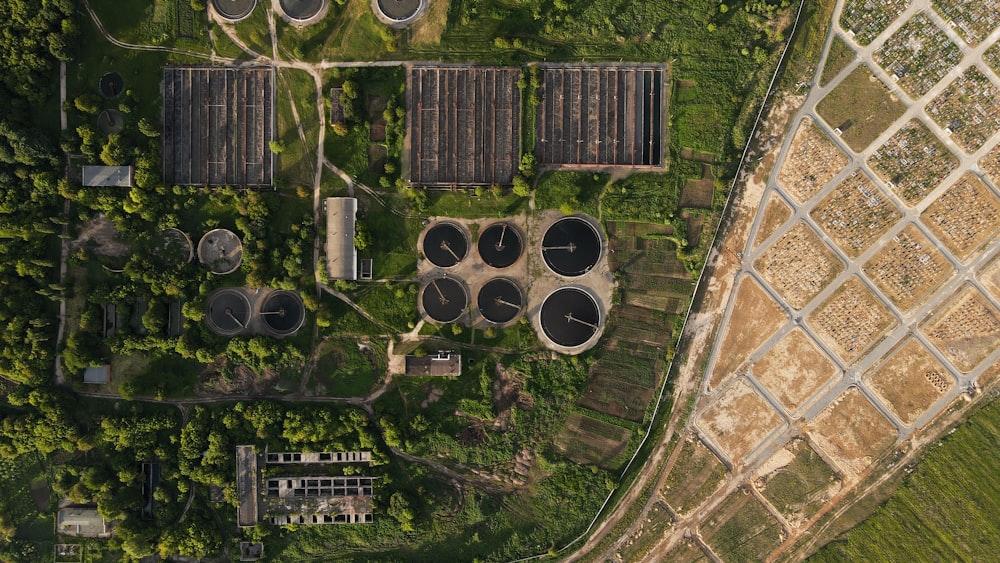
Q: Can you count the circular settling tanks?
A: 15